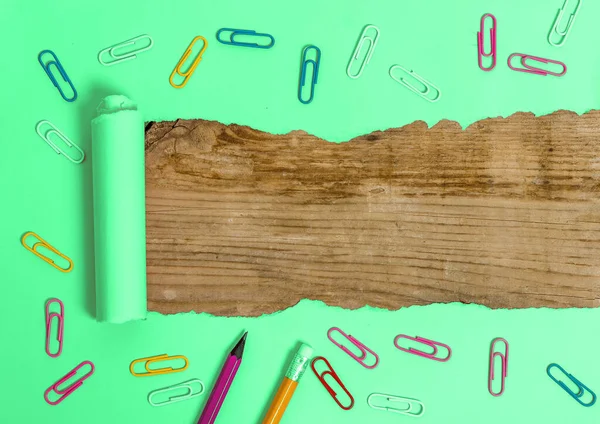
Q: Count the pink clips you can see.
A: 7